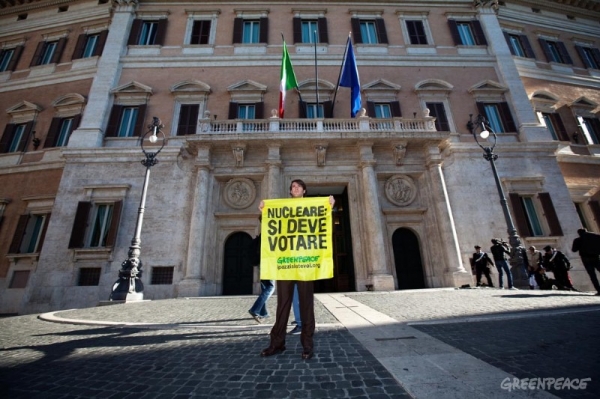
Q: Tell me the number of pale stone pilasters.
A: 2